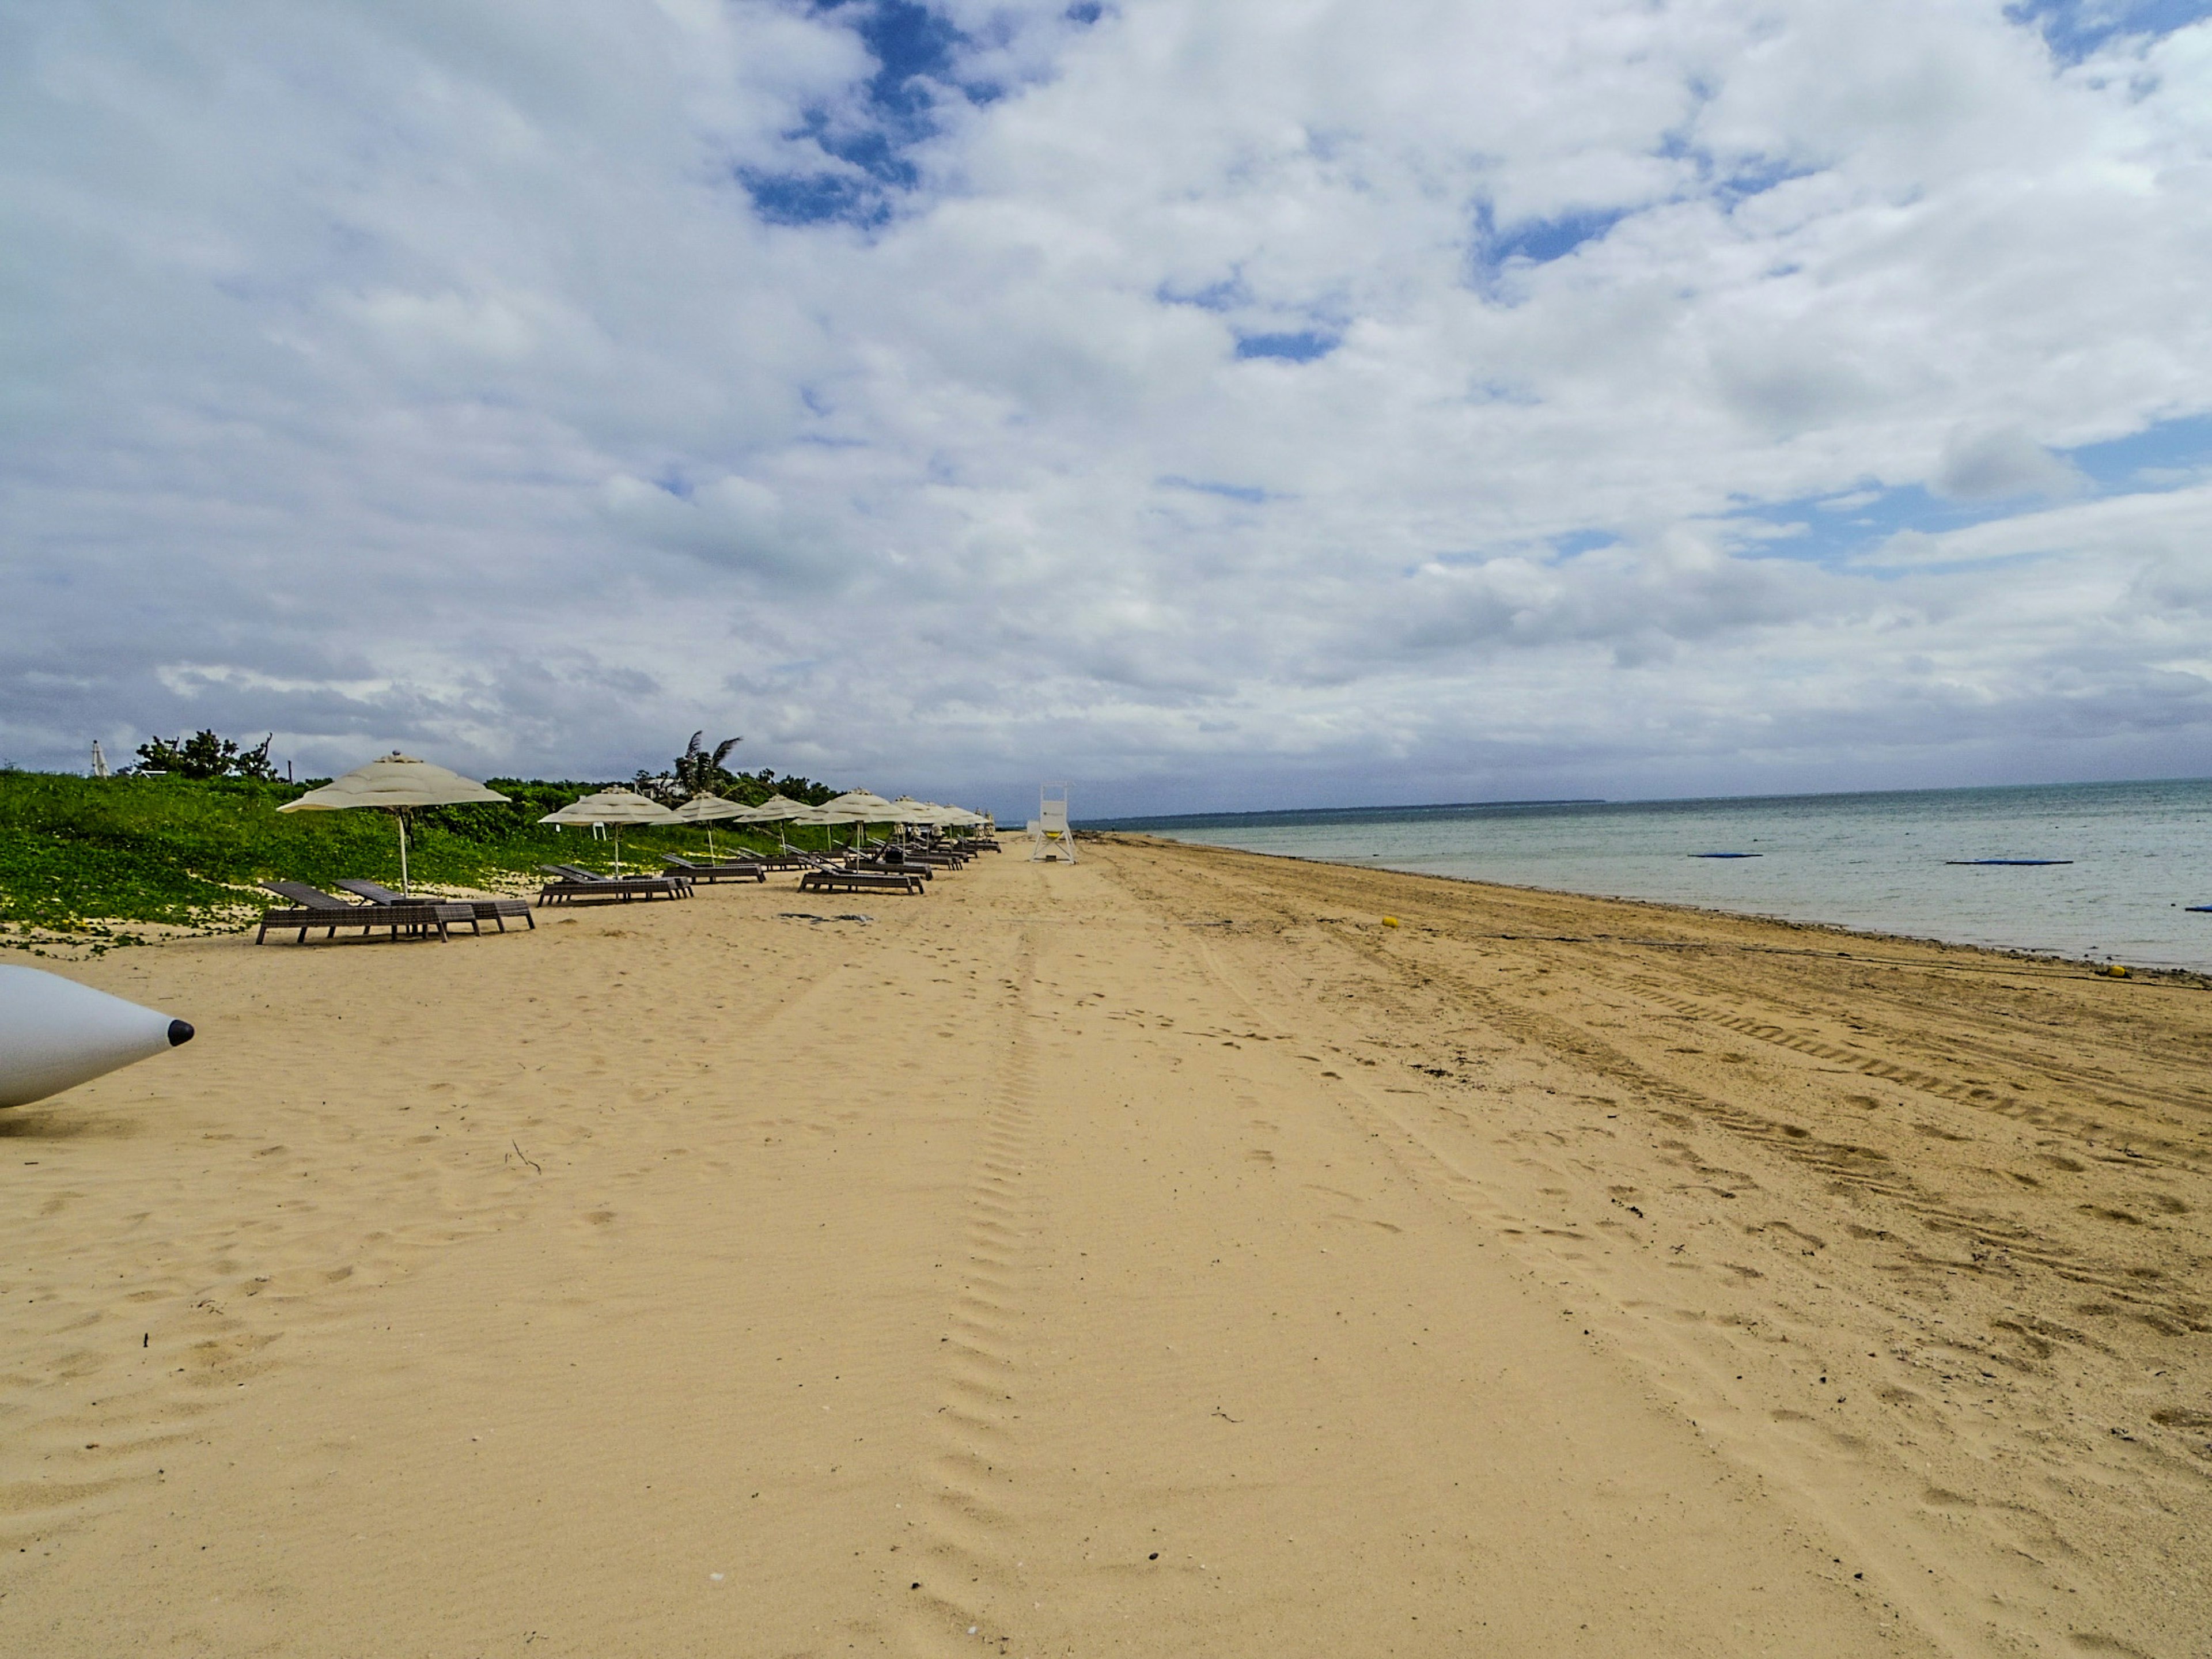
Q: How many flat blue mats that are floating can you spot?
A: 3